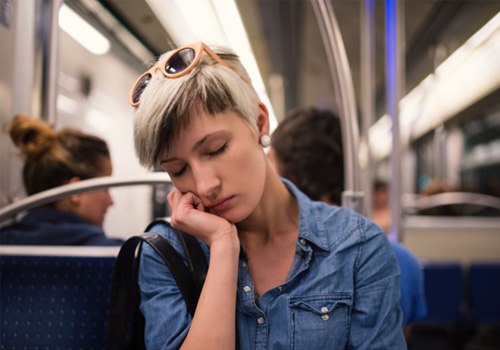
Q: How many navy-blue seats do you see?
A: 3